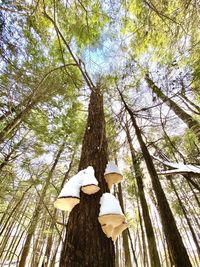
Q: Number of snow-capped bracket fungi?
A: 4